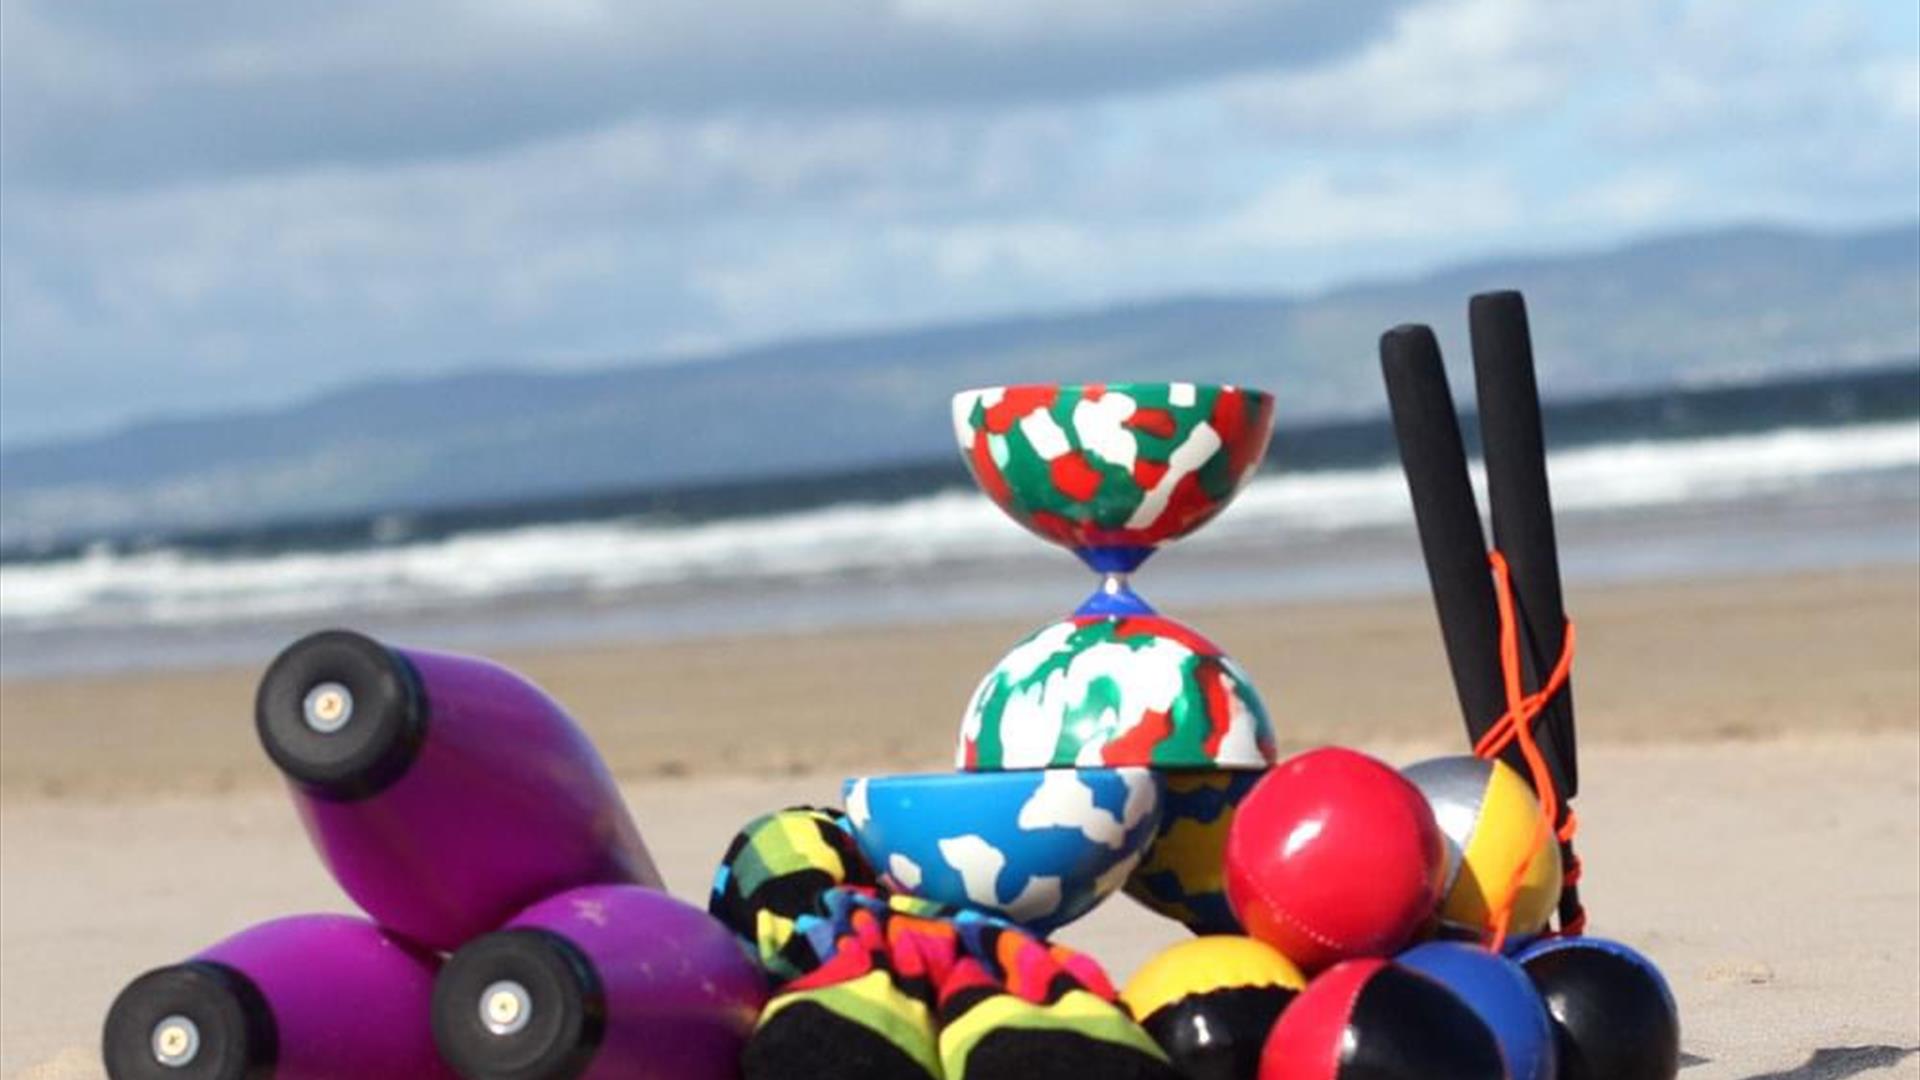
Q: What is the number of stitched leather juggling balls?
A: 6